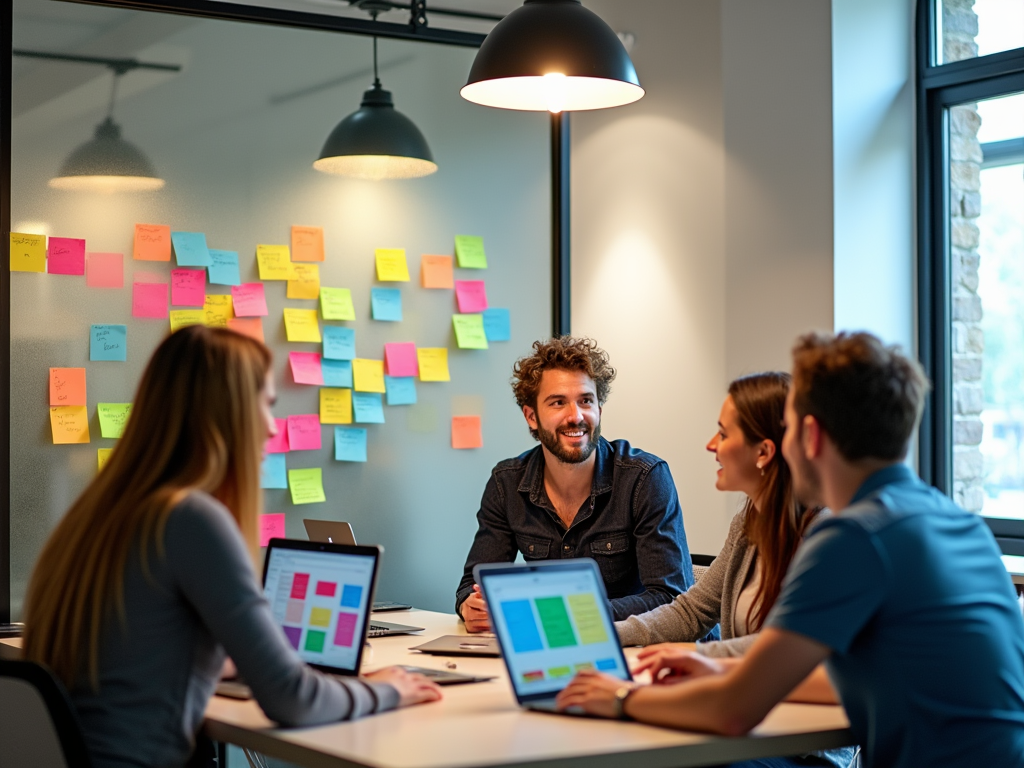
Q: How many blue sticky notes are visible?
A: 11